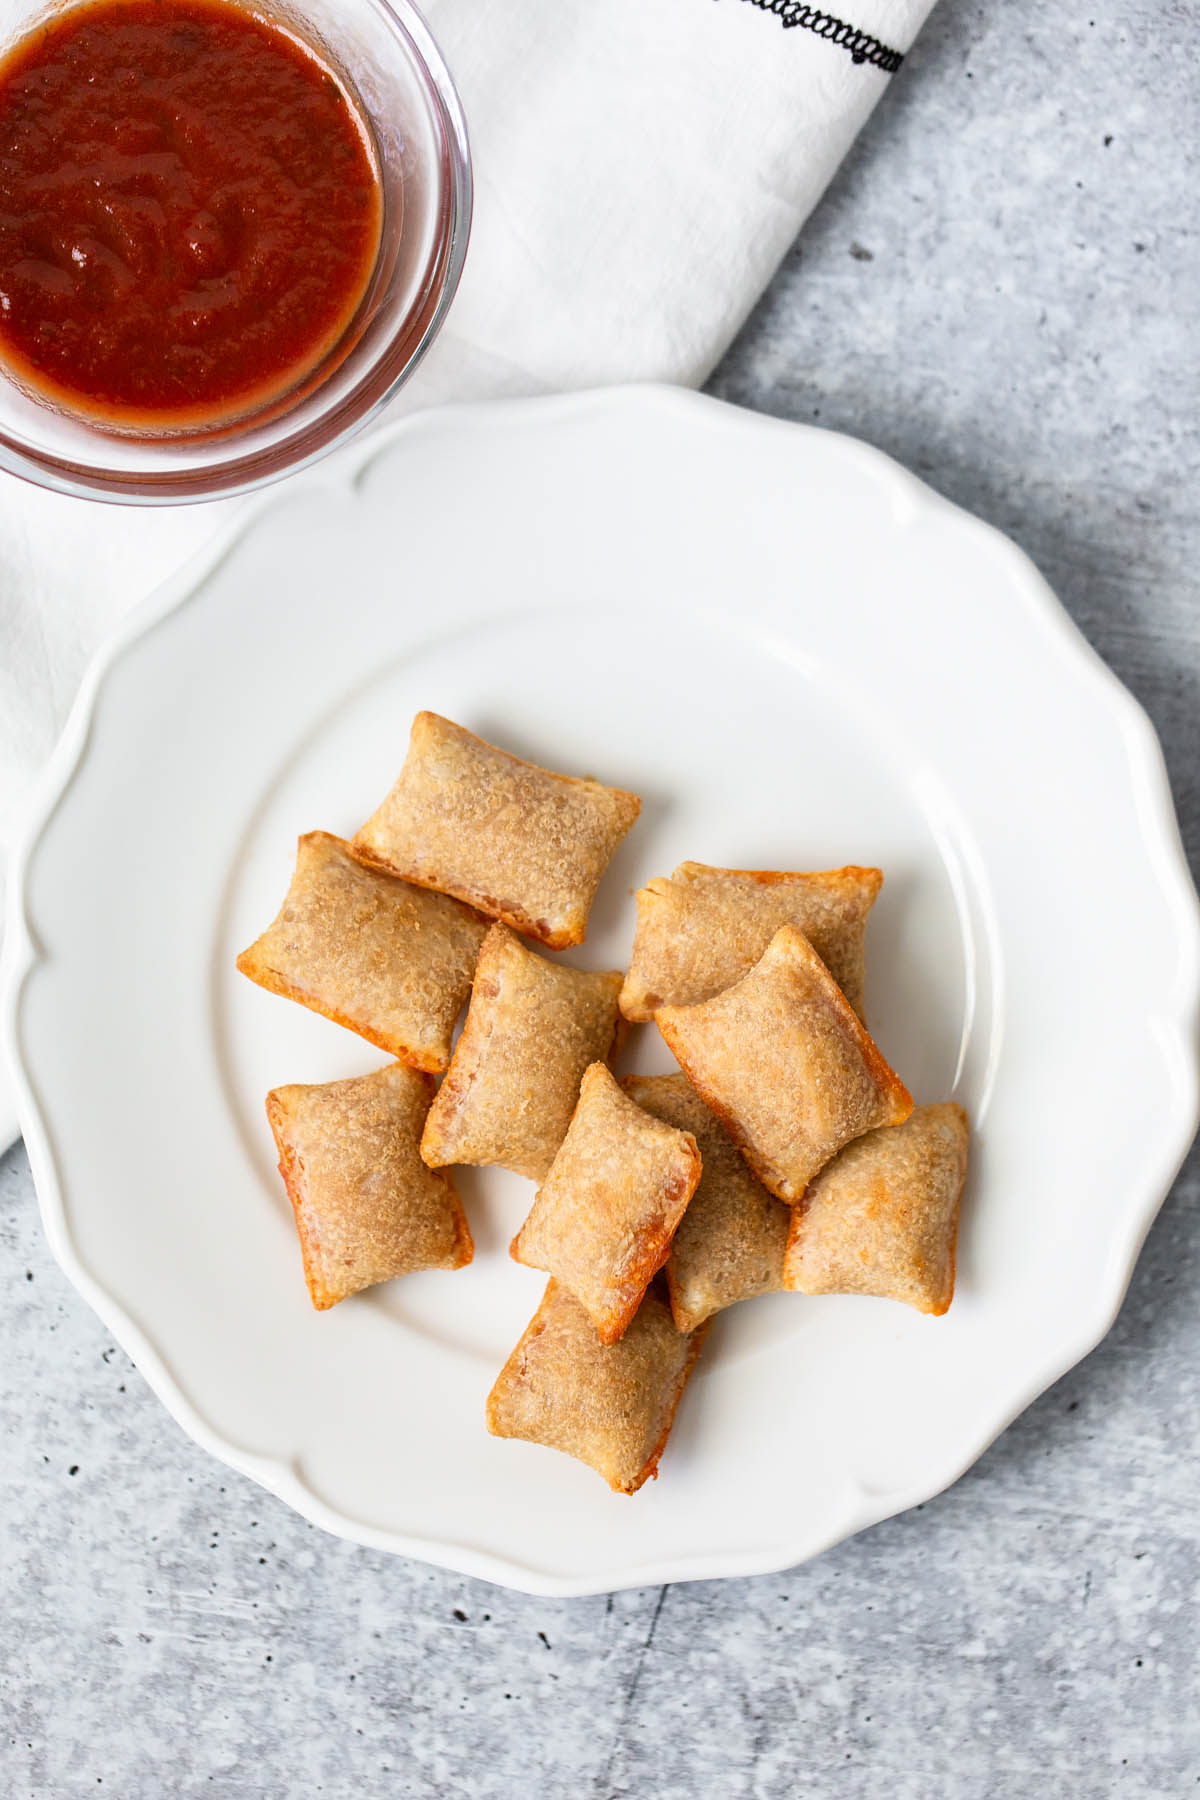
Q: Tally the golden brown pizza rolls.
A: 10